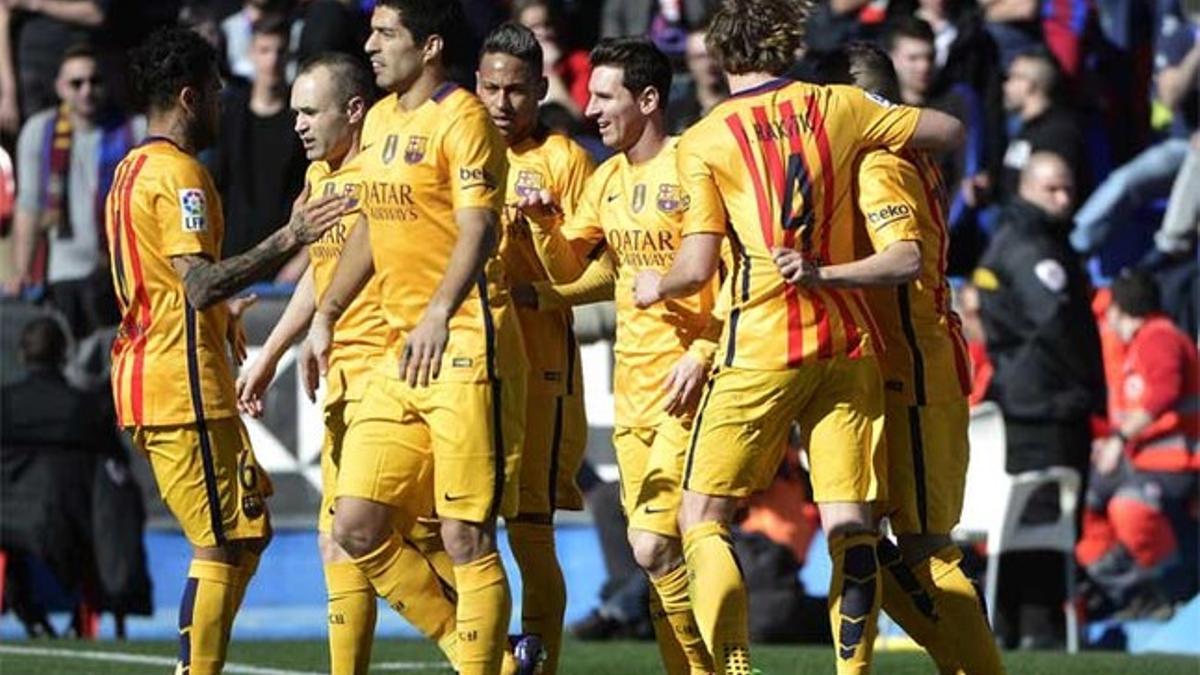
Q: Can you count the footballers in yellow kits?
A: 7